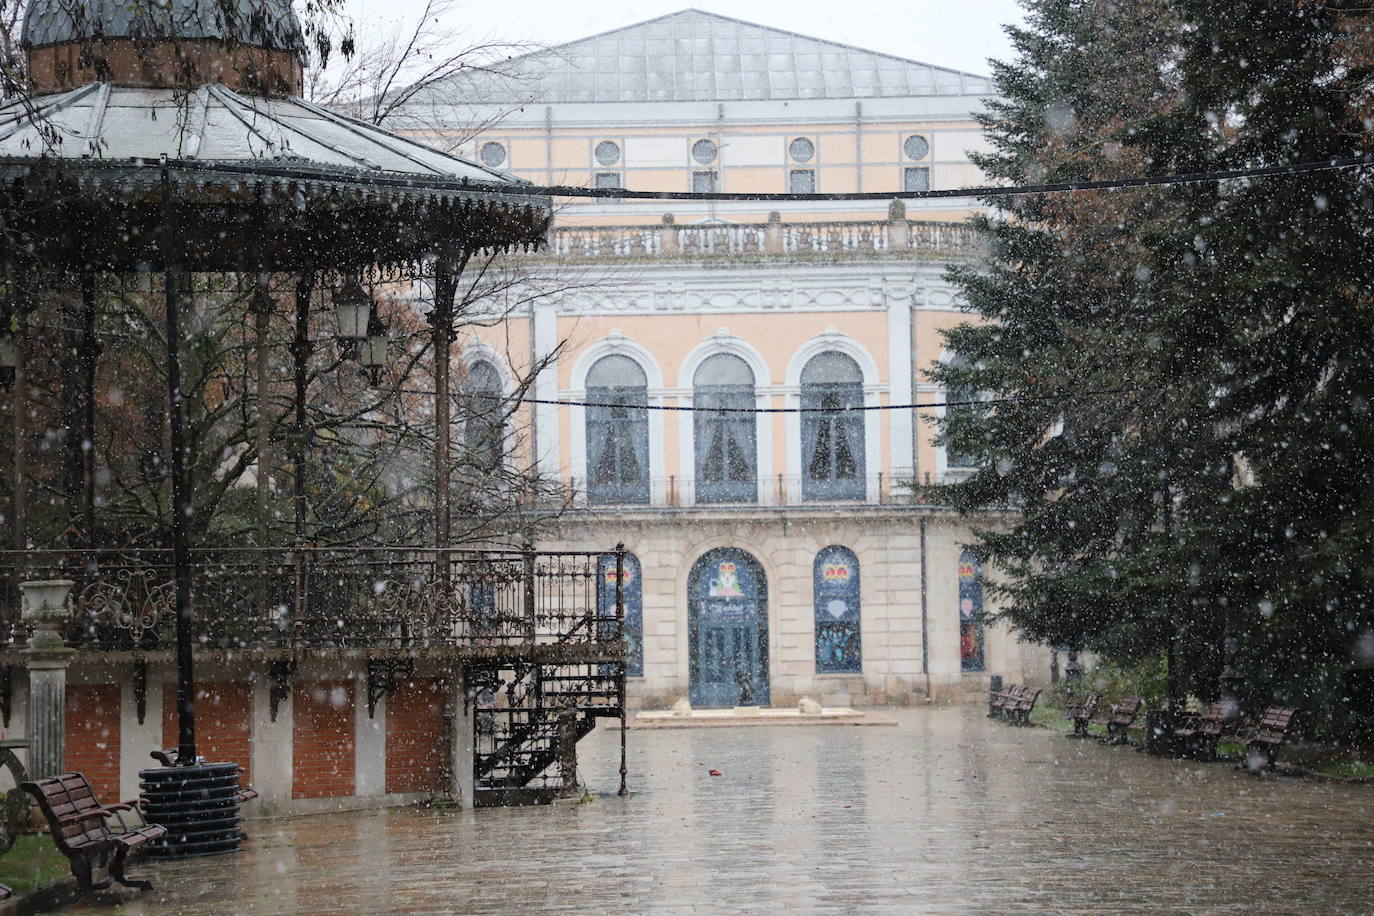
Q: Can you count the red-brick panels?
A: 4